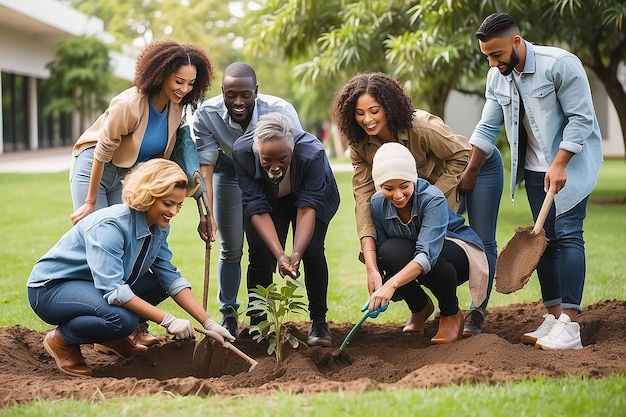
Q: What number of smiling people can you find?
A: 7